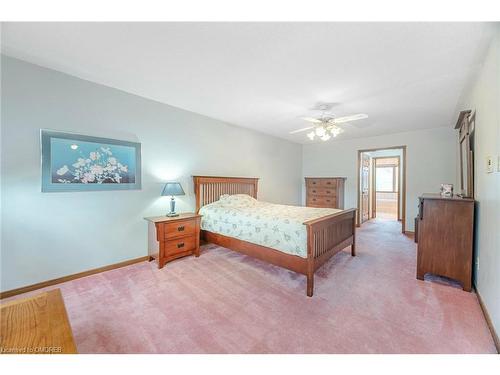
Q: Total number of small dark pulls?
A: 8